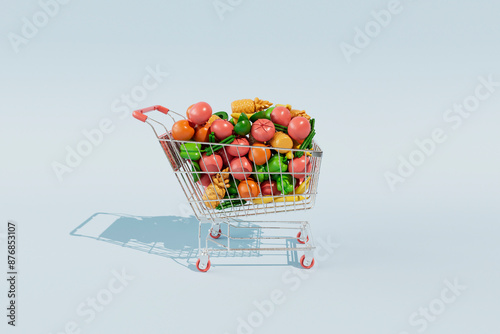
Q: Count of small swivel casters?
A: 4